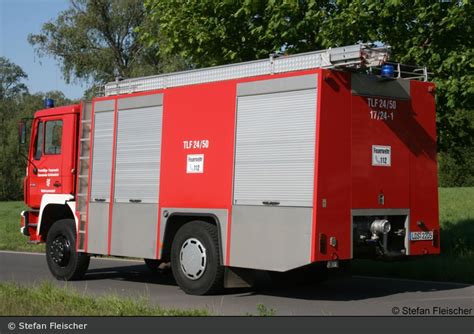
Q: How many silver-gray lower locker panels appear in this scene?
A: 3